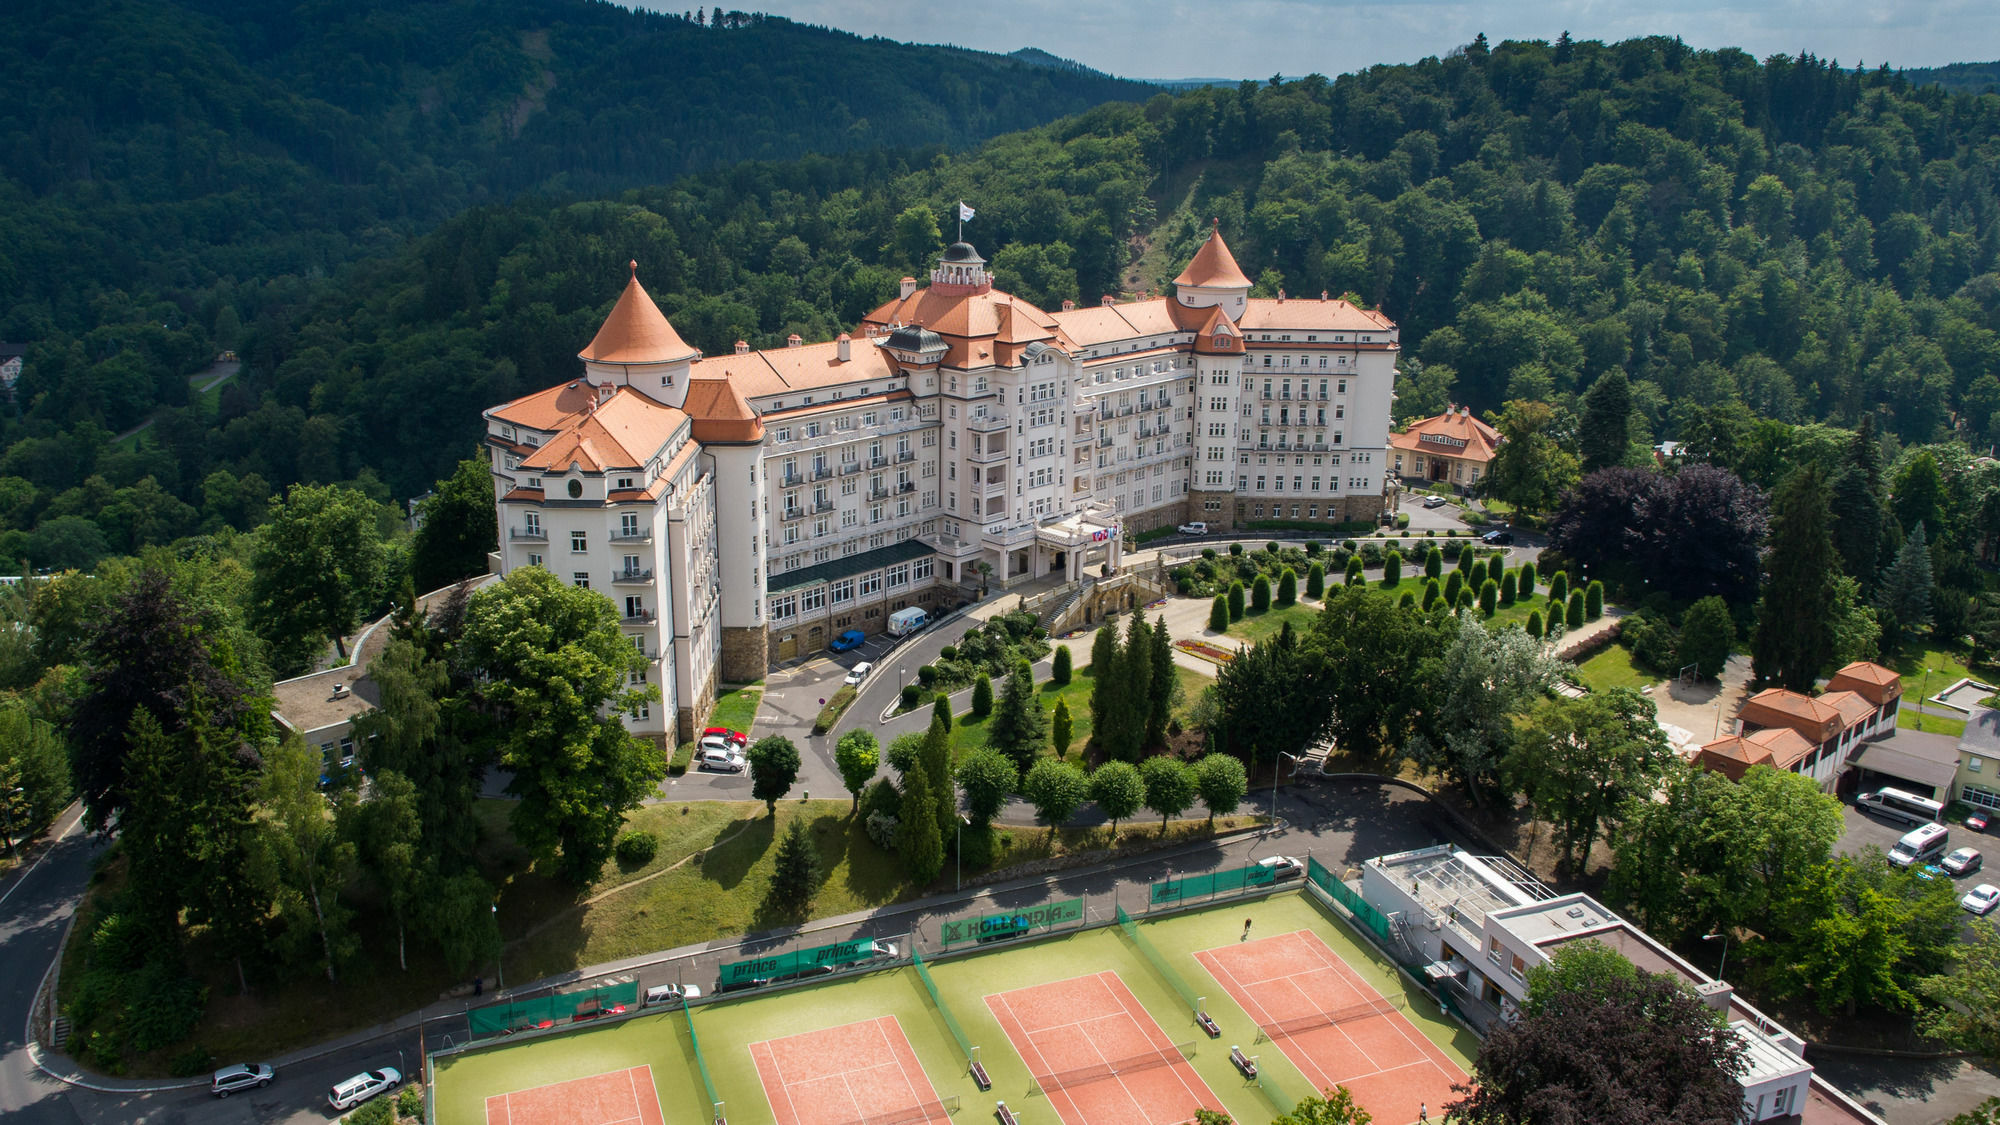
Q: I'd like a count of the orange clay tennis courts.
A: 4